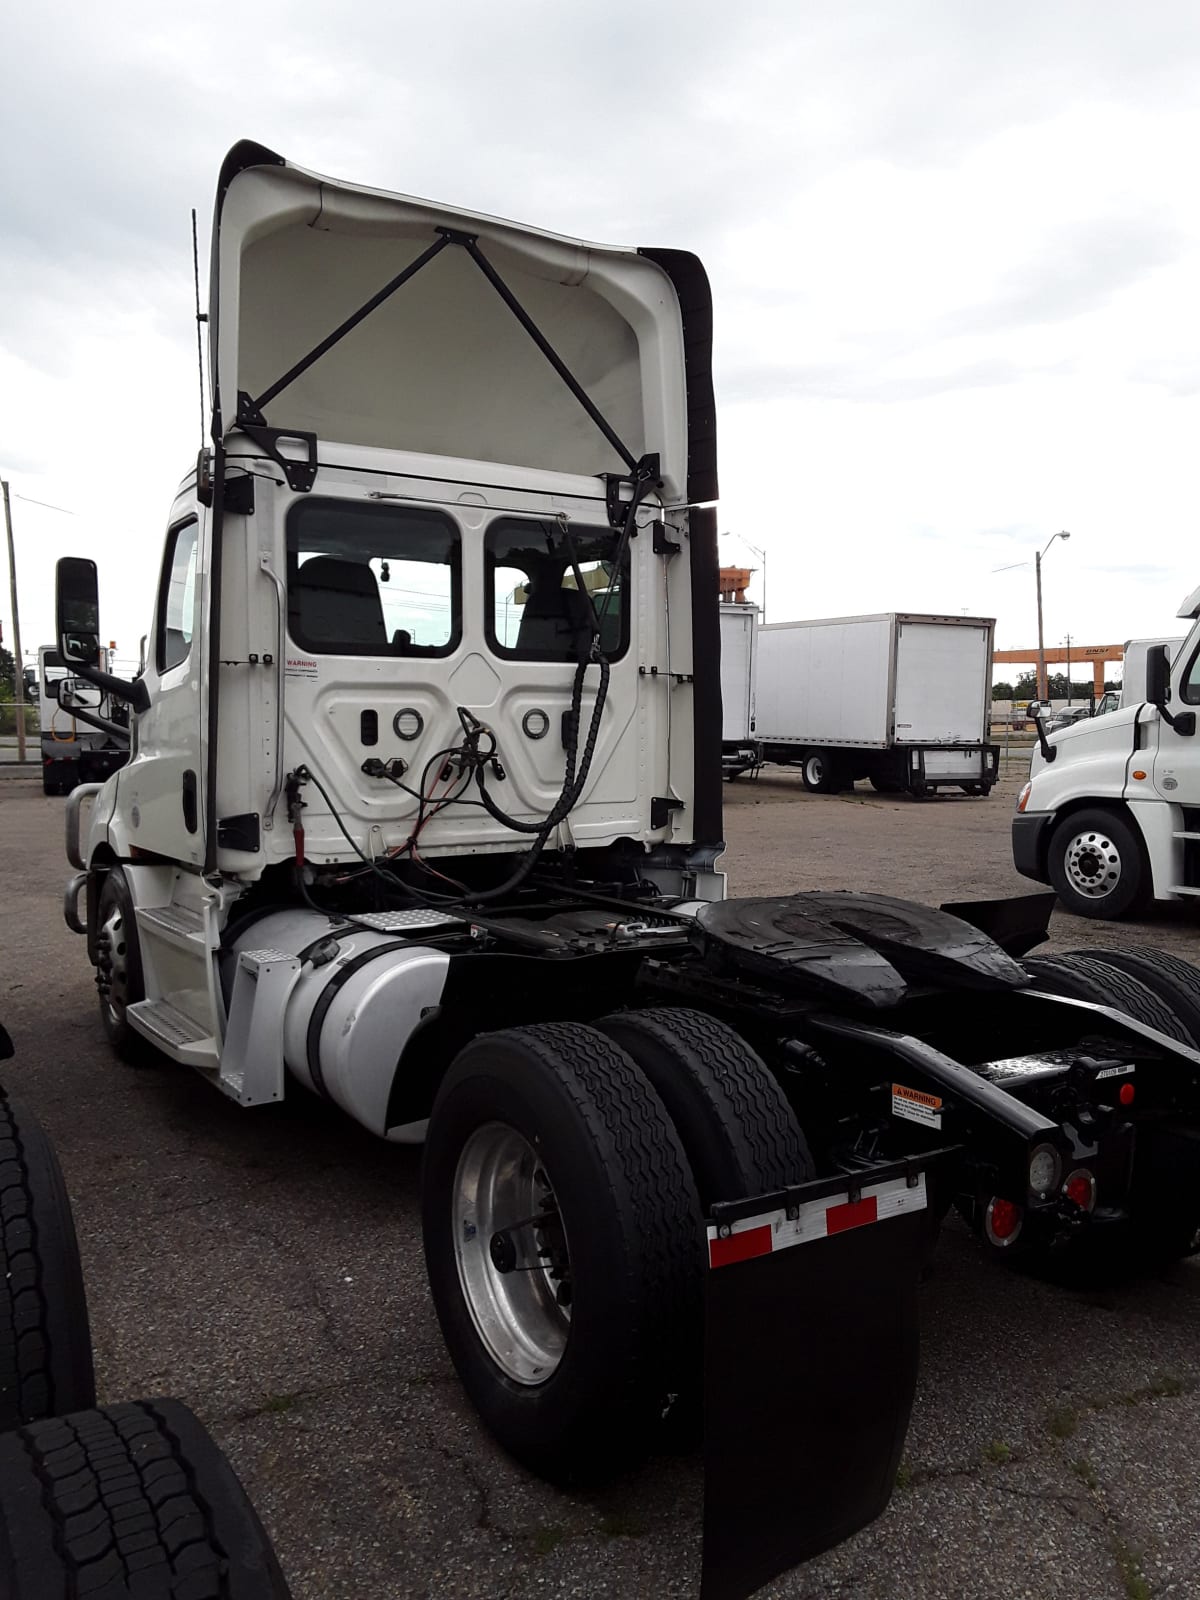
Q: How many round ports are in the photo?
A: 2